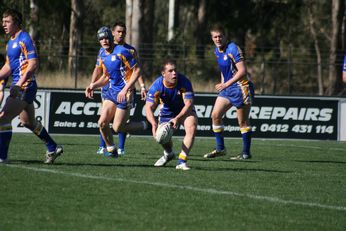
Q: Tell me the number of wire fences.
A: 1